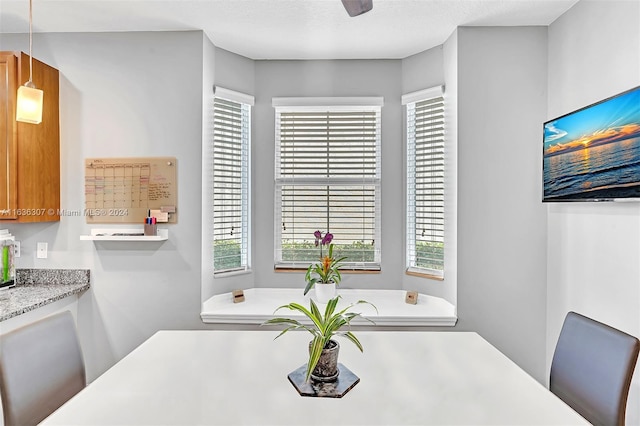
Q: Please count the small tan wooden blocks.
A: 2